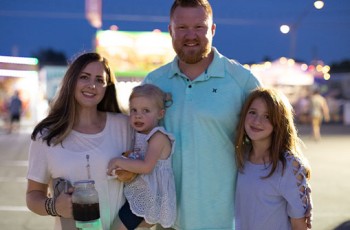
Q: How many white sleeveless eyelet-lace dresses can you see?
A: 1